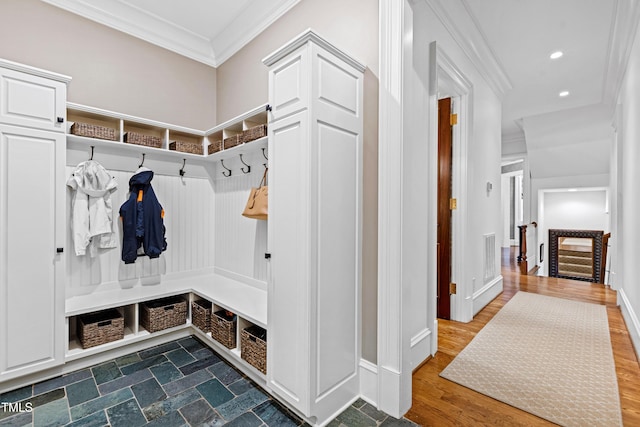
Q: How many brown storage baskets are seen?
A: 11